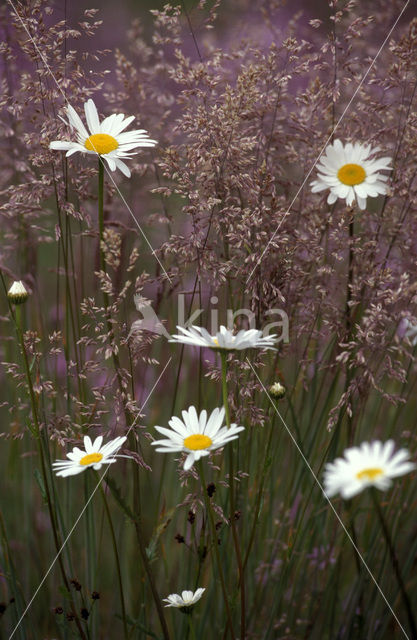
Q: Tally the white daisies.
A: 7